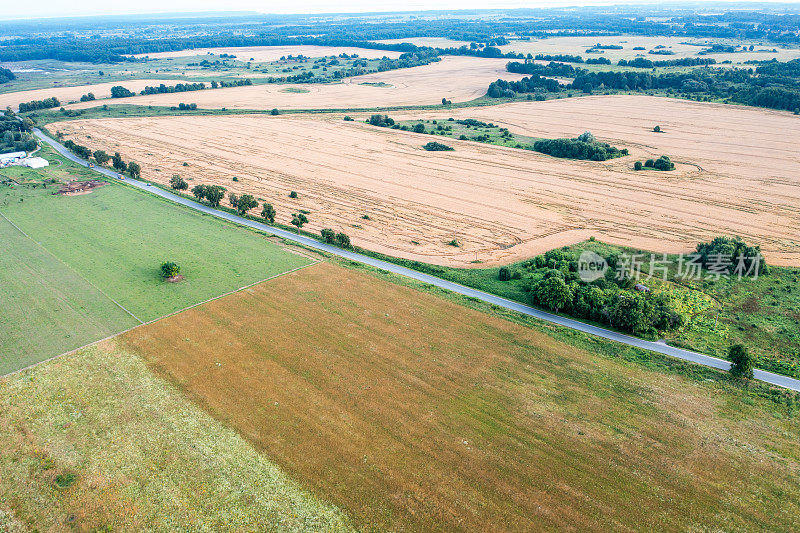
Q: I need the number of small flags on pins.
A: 0